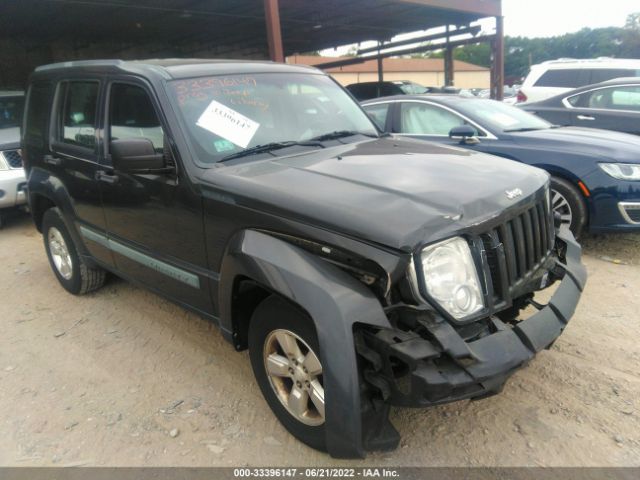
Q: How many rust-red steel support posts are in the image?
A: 2